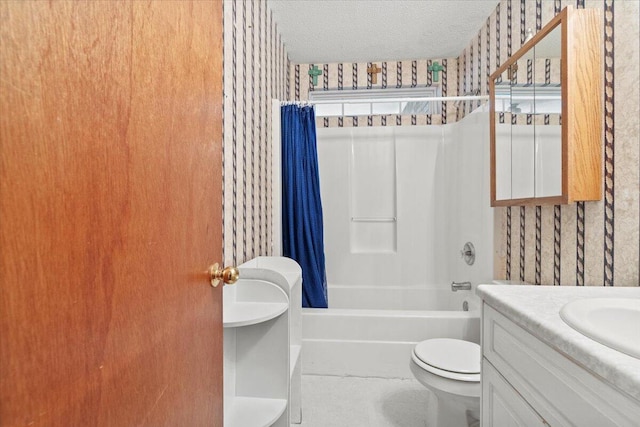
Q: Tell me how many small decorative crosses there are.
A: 3